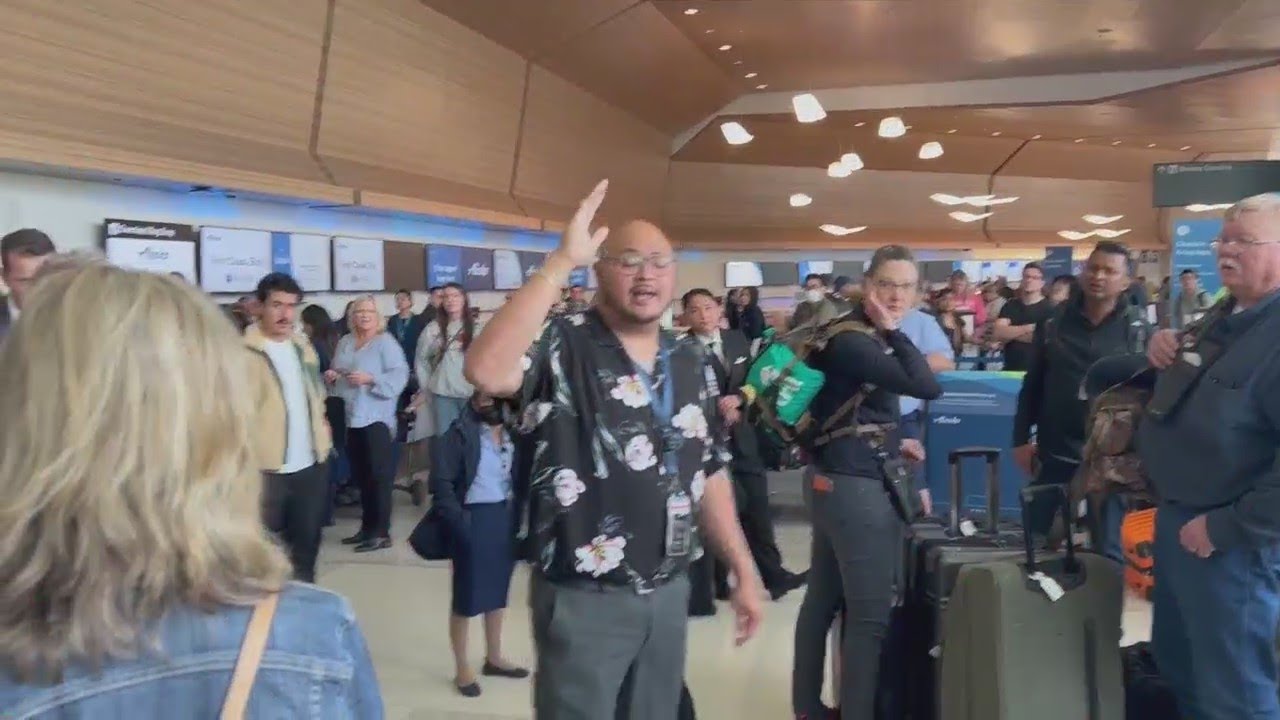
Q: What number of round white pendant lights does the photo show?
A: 7